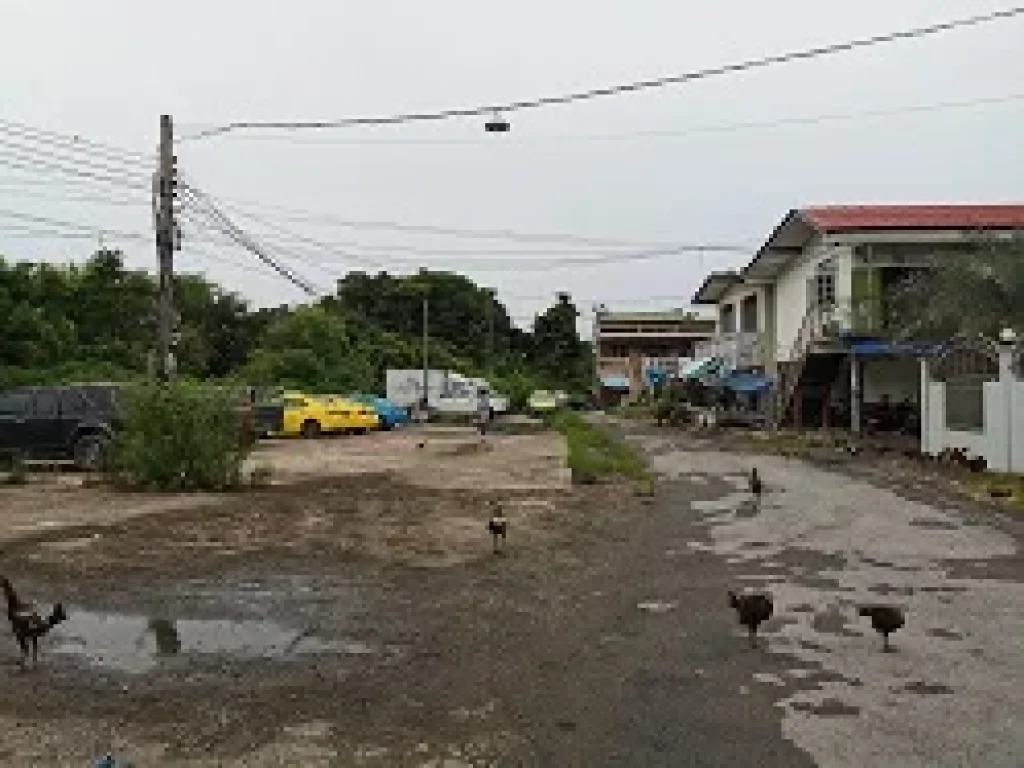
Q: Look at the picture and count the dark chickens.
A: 5